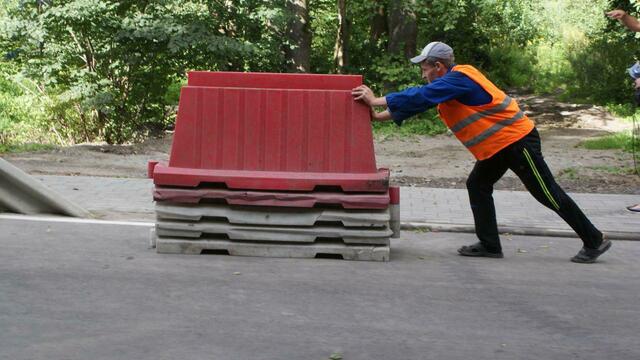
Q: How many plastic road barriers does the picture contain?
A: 5